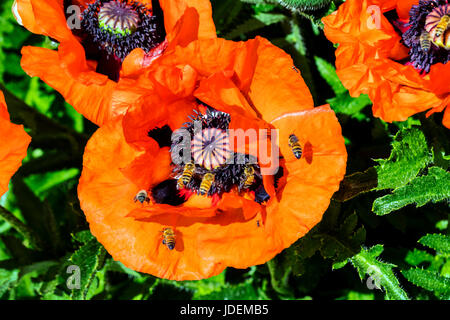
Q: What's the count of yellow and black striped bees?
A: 8